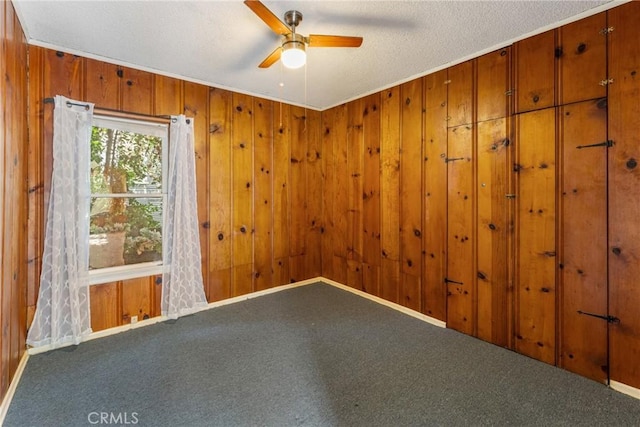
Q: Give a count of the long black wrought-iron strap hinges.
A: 4